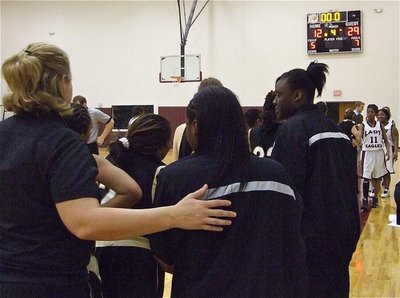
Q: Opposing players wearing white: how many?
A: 2